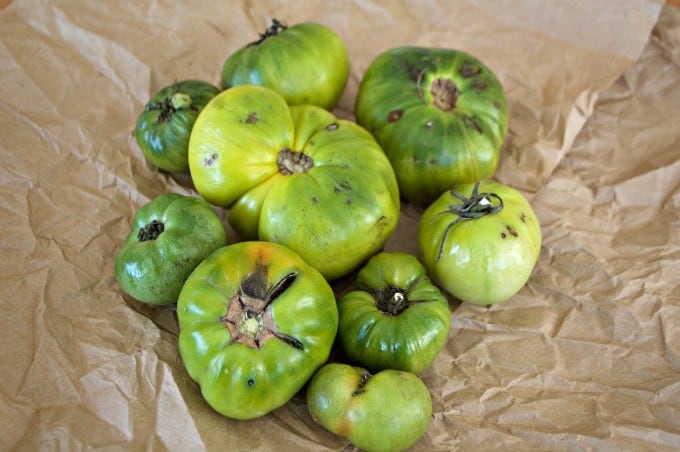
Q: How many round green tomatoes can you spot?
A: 9